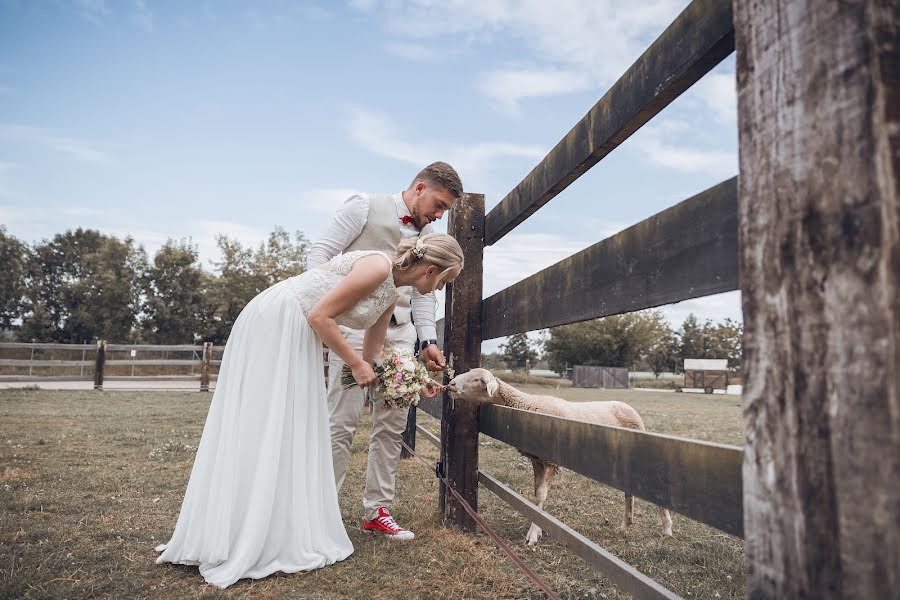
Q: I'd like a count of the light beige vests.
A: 1